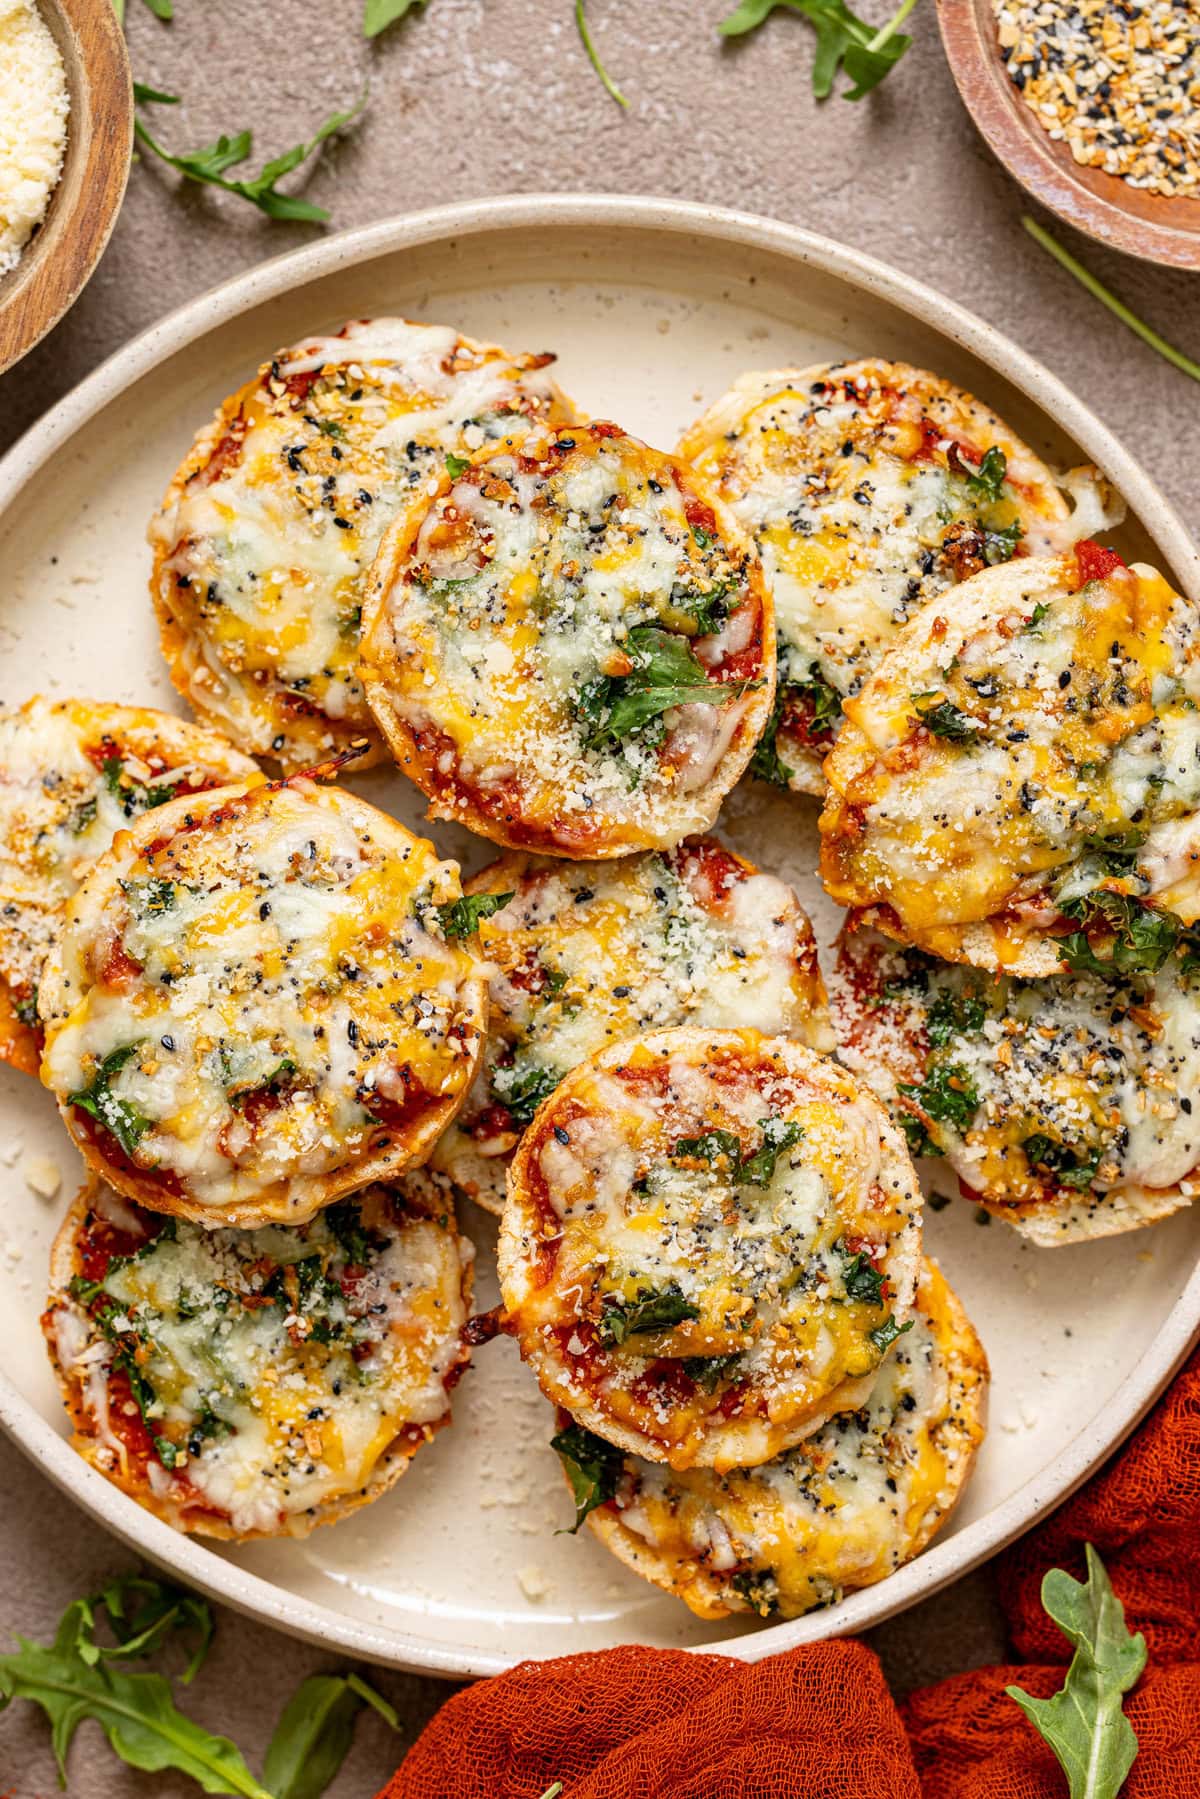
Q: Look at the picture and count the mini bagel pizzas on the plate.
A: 11